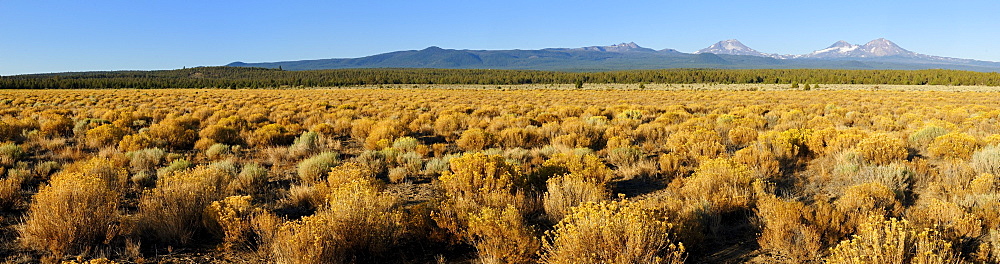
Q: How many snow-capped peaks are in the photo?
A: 3